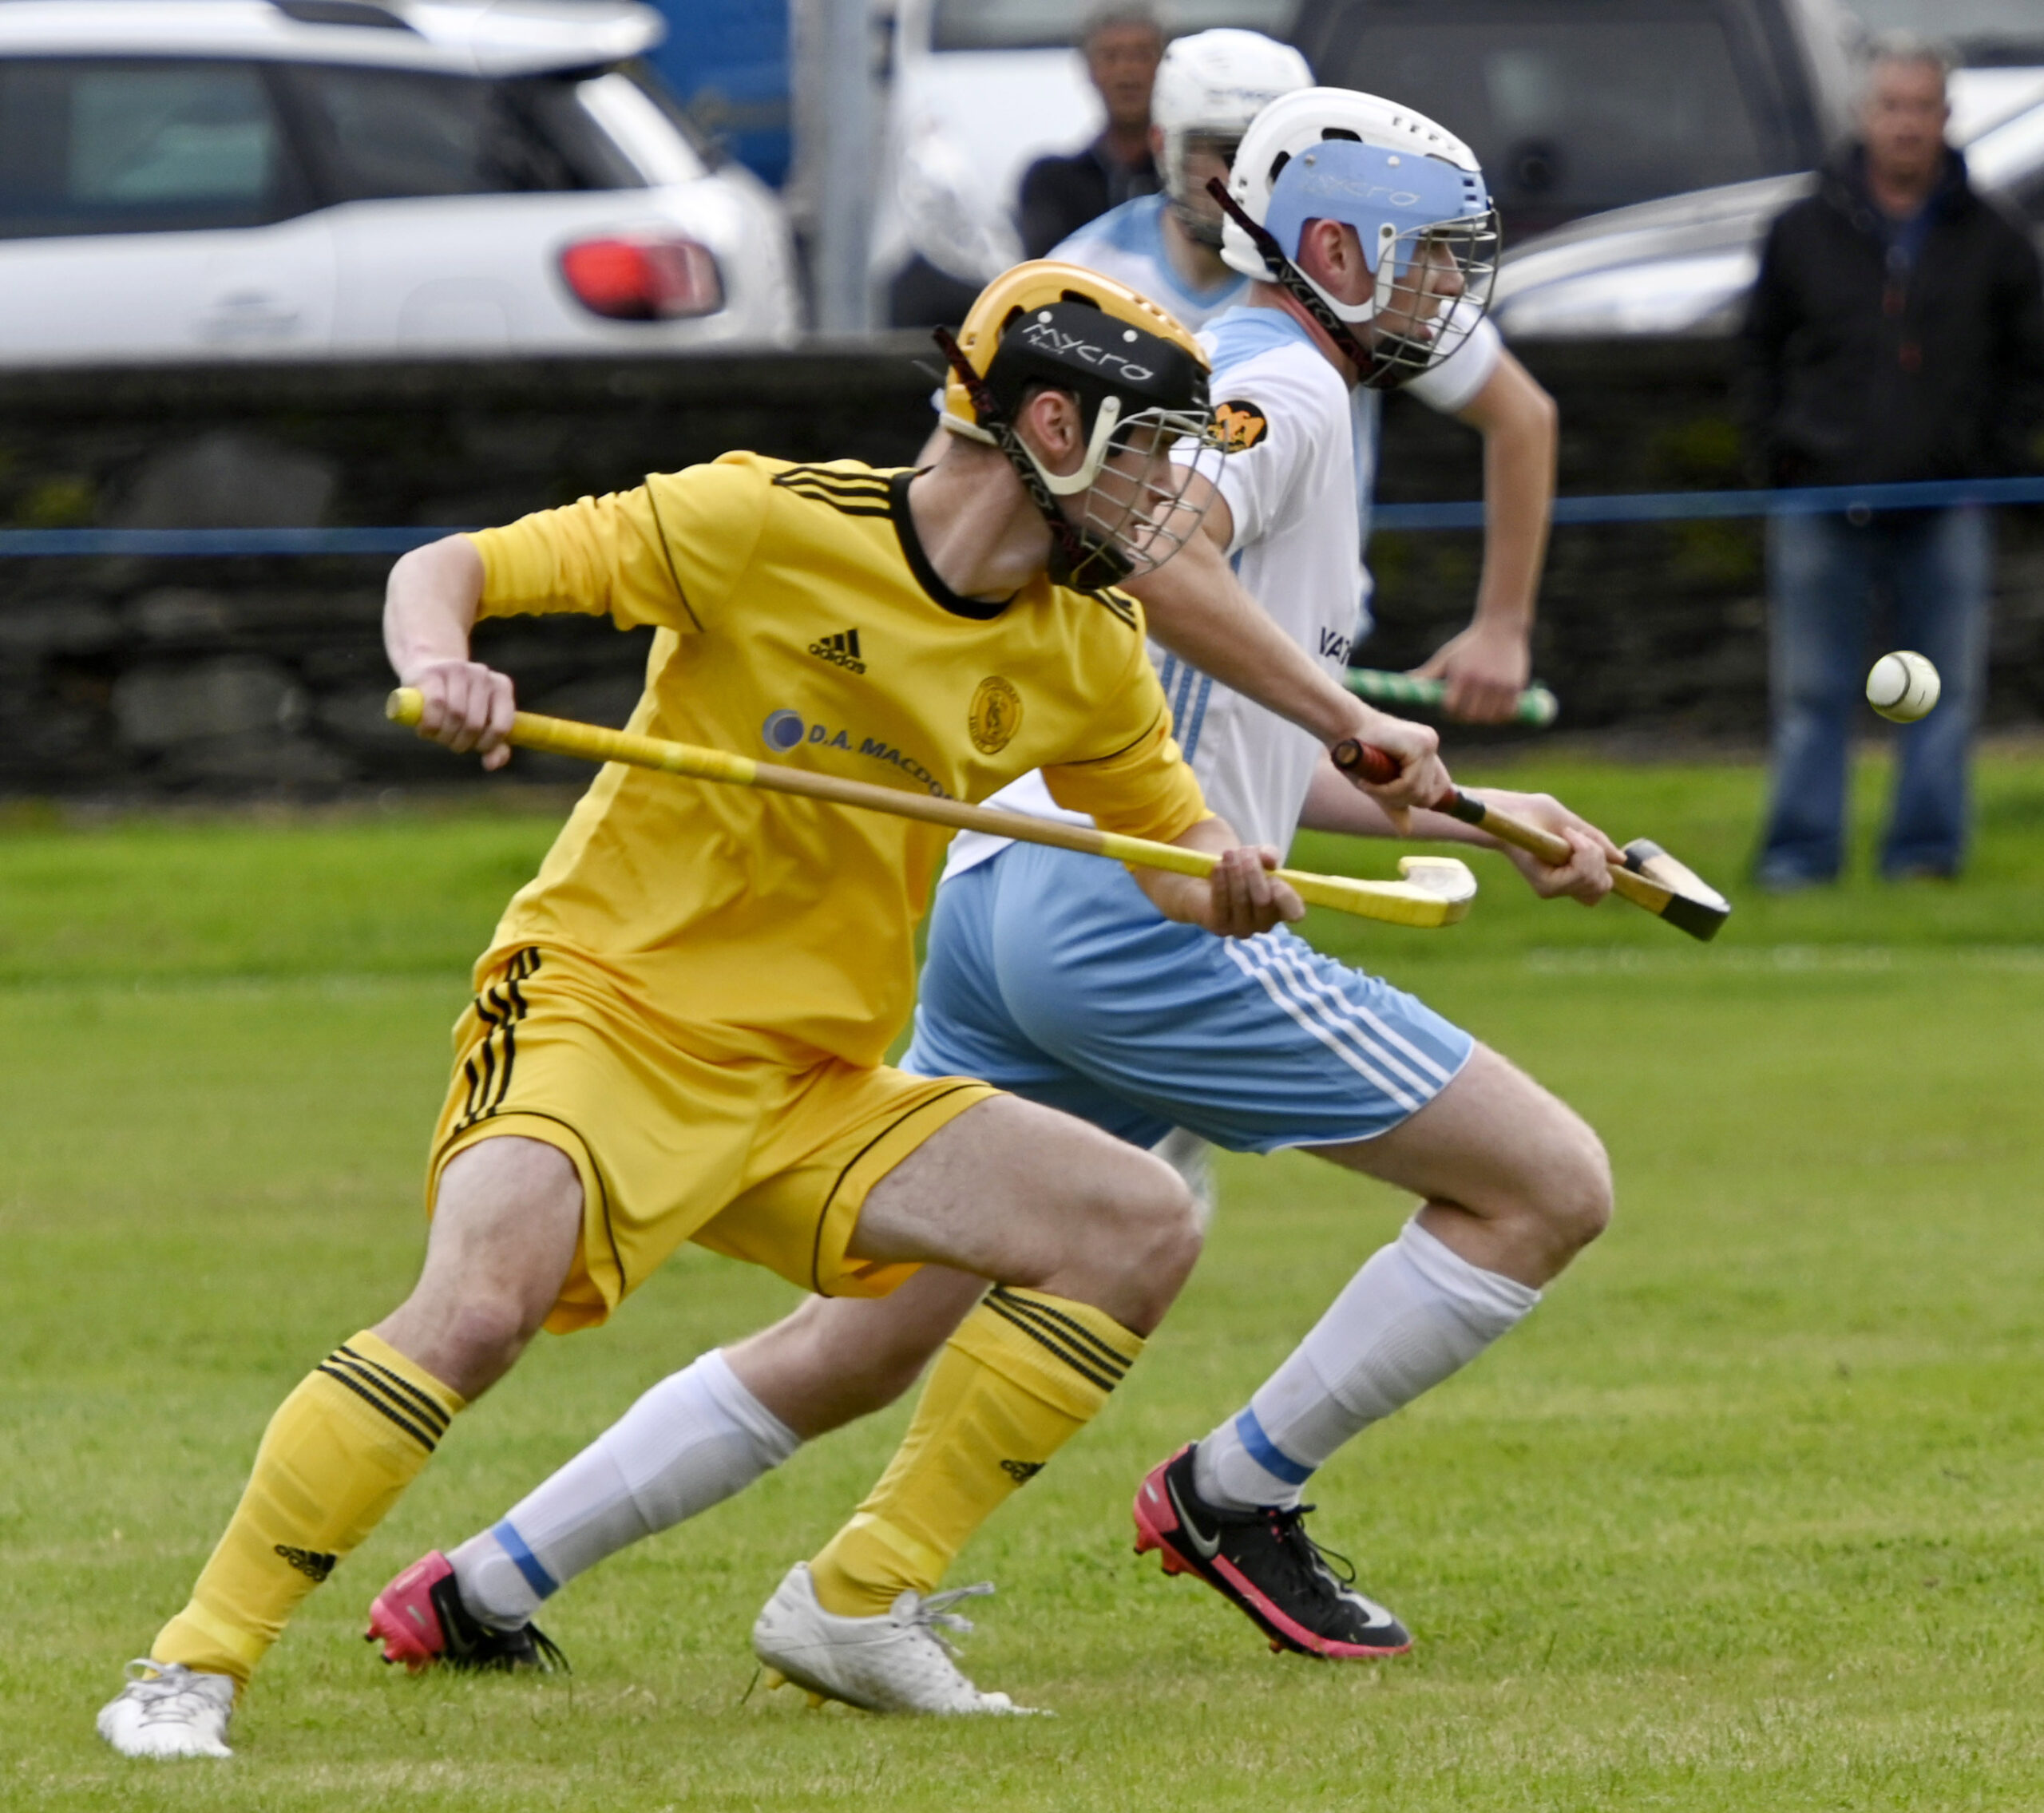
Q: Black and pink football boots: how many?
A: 2